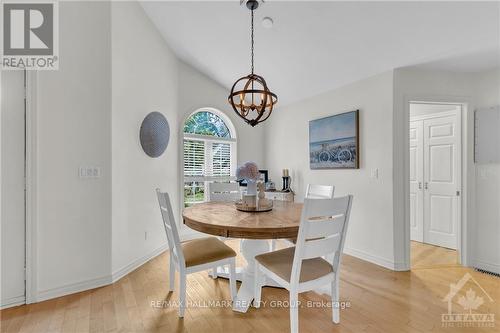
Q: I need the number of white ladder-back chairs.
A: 4